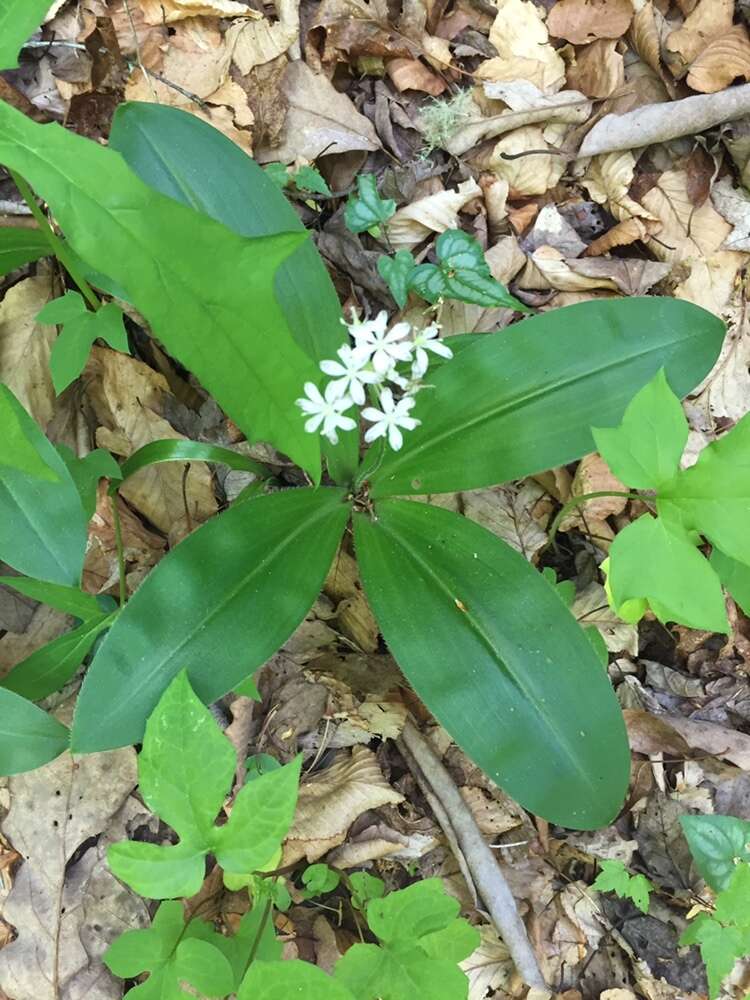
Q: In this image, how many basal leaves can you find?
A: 4